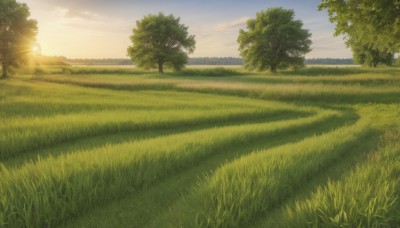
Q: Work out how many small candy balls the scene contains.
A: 0